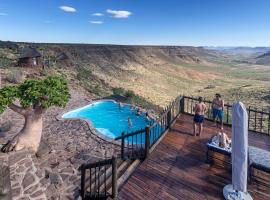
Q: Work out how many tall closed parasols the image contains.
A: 1